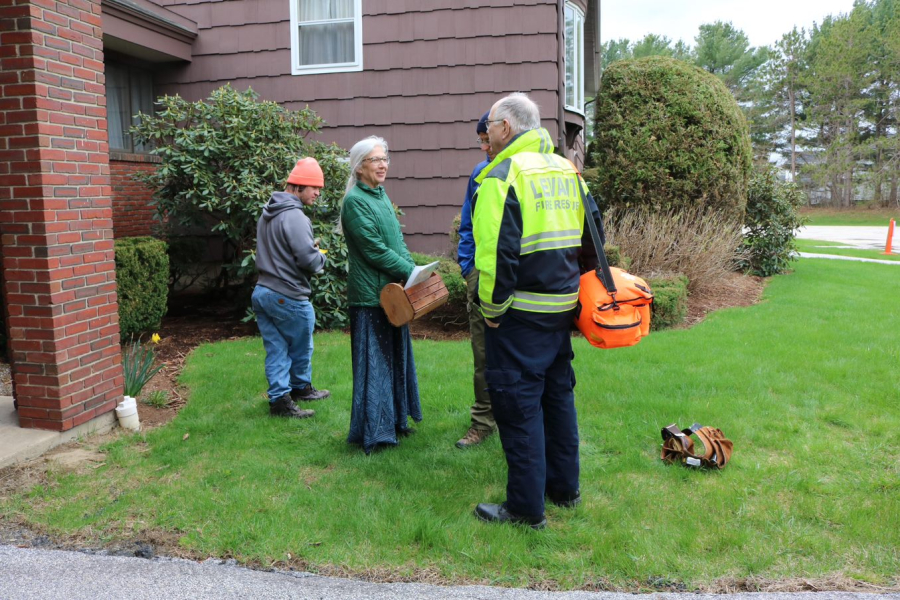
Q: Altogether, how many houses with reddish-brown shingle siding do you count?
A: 1